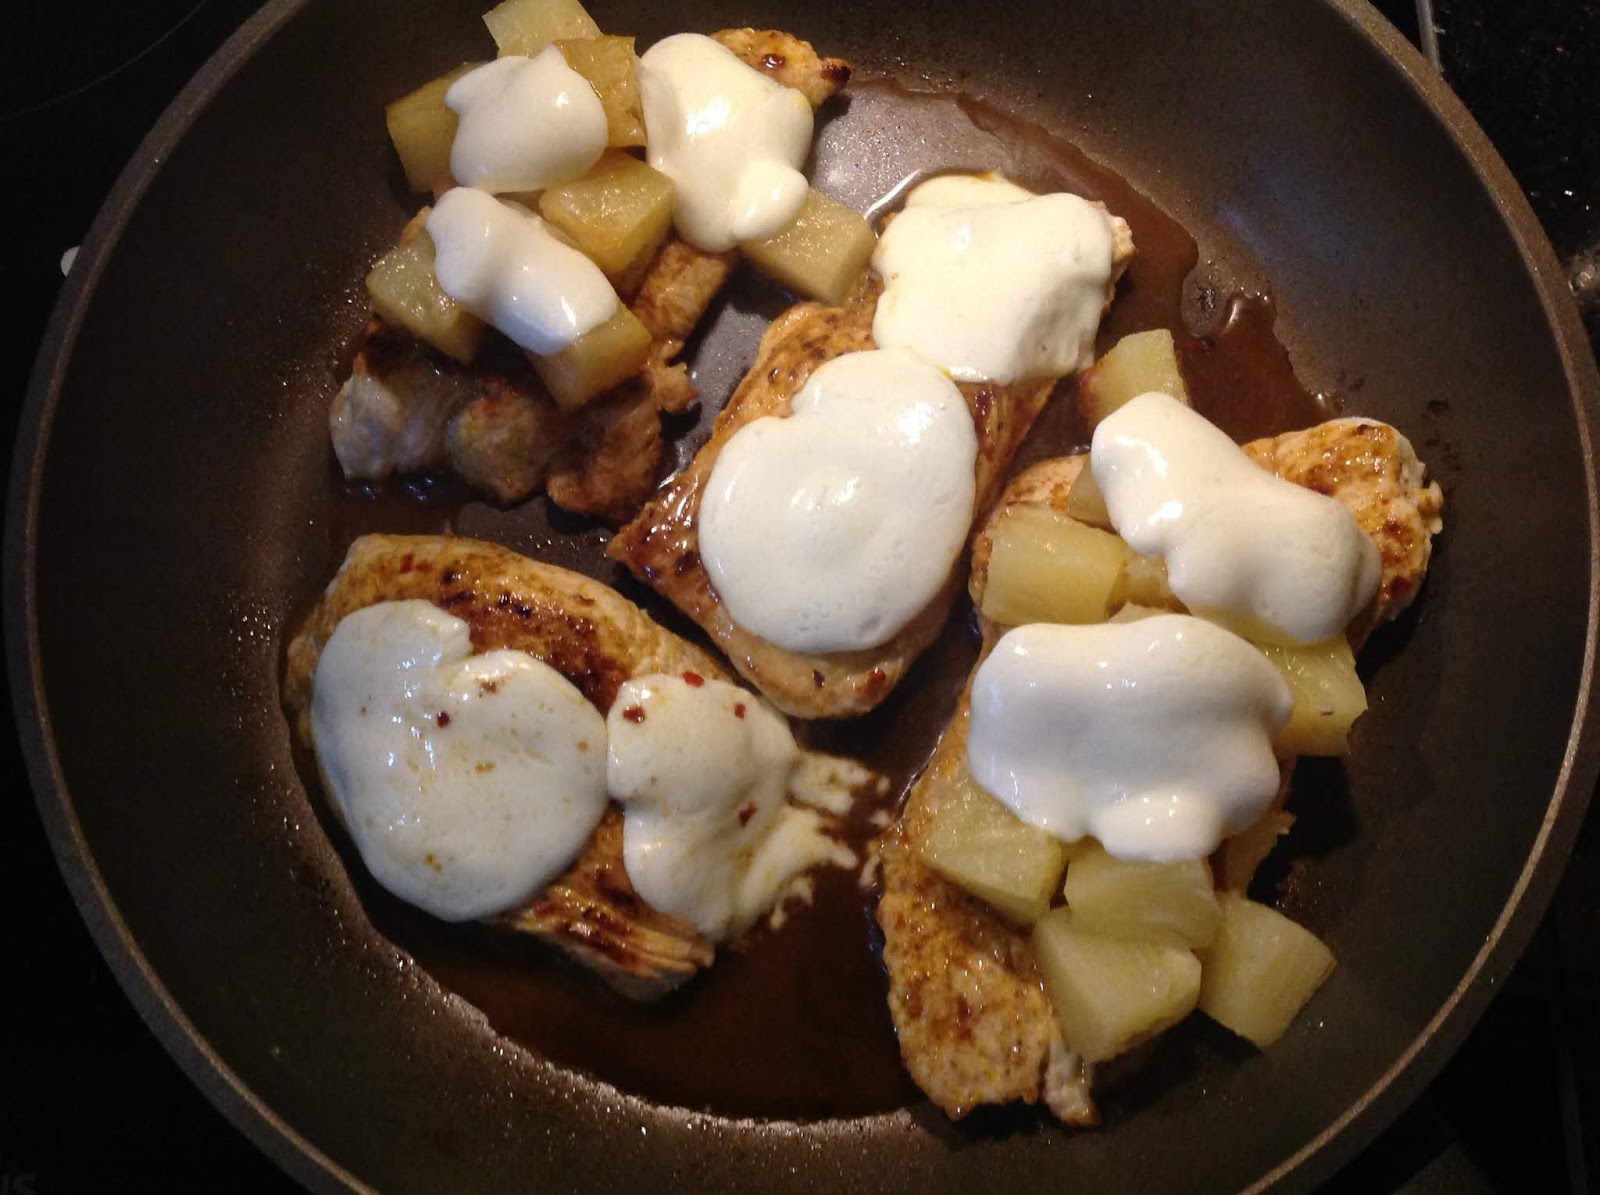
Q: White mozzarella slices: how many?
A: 9